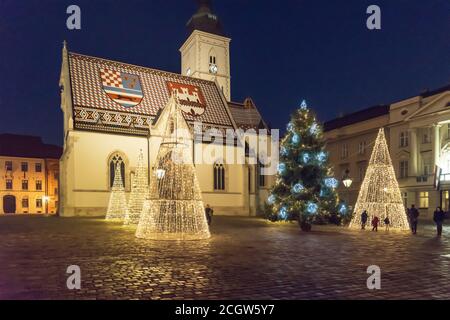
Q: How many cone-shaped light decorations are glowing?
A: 4